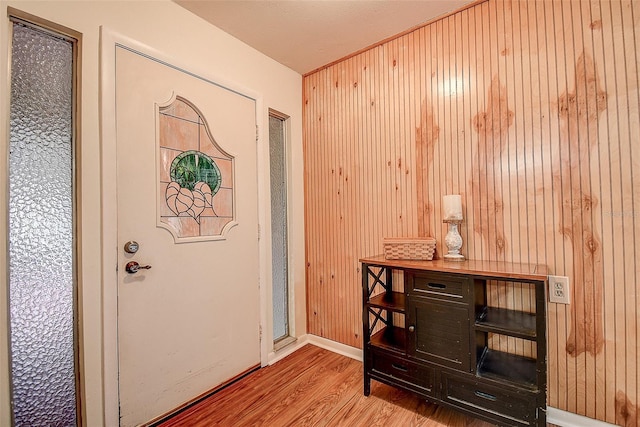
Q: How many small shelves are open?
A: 4